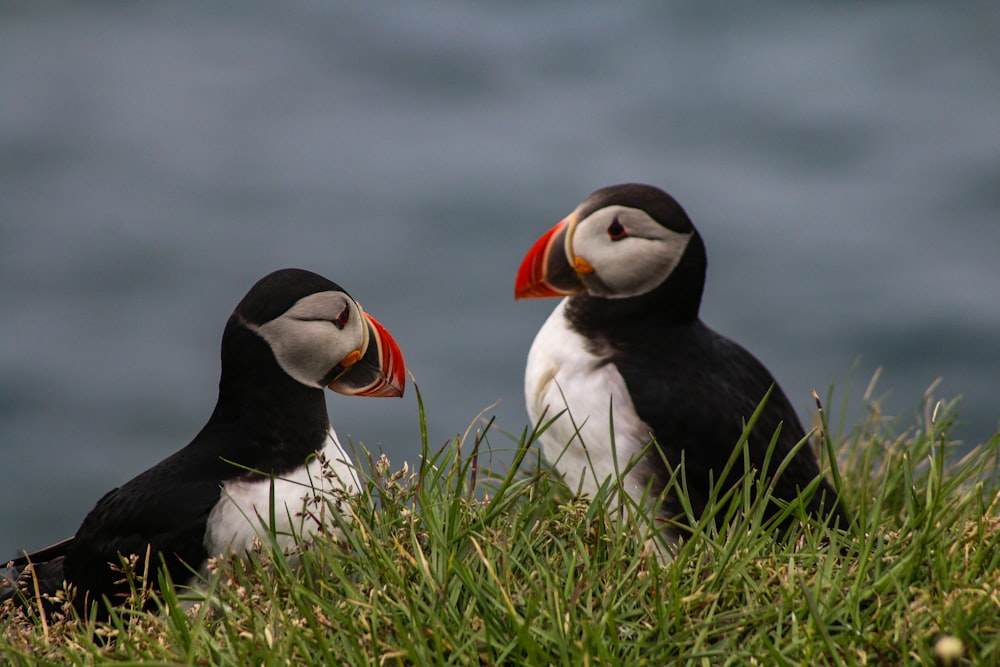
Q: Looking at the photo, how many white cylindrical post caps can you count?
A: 0